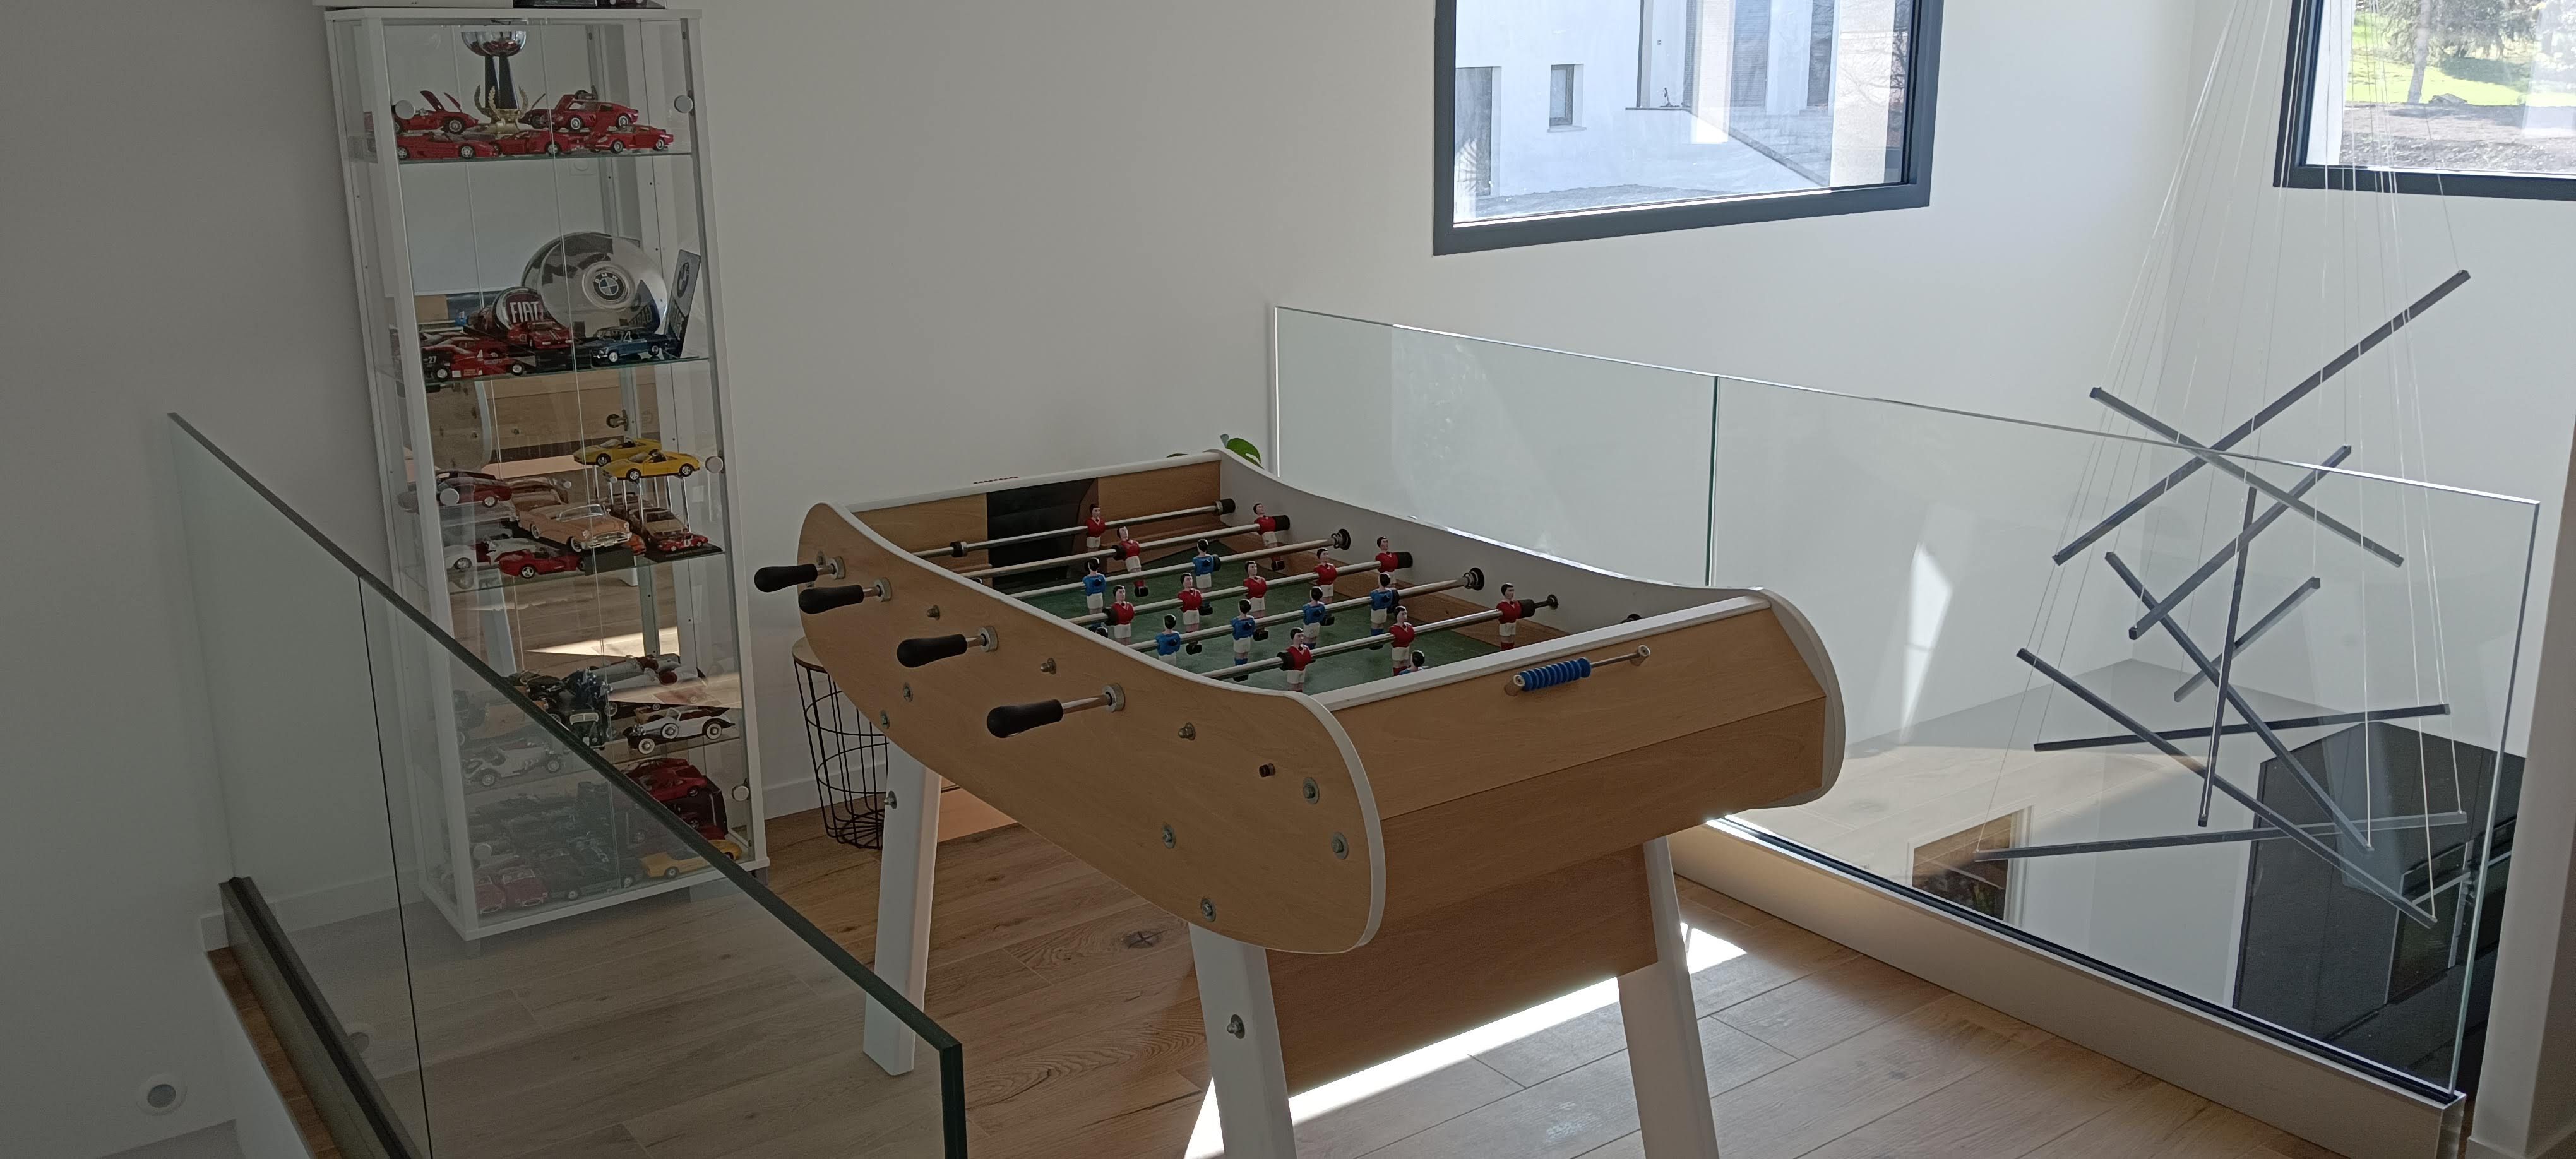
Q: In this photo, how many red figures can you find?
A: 11